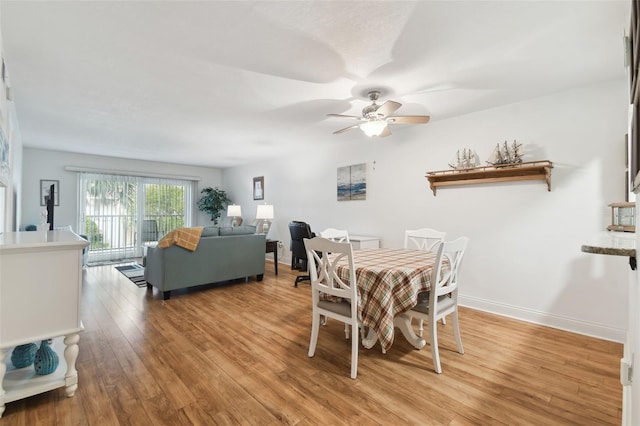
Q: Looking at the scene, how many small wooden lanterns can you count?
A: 1